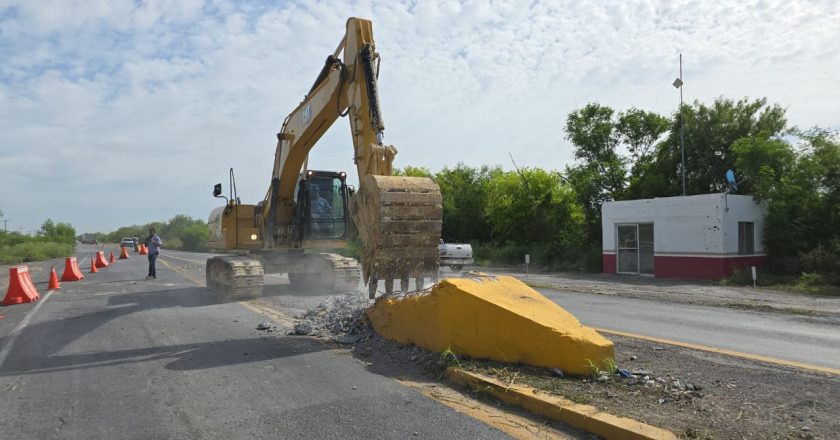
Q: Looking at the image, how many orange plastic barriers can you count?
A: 5